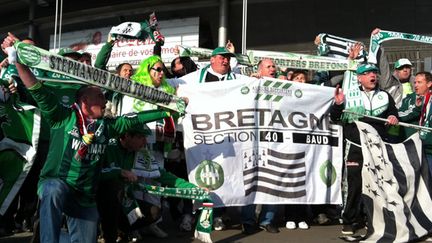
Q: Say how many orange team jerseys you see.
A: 0